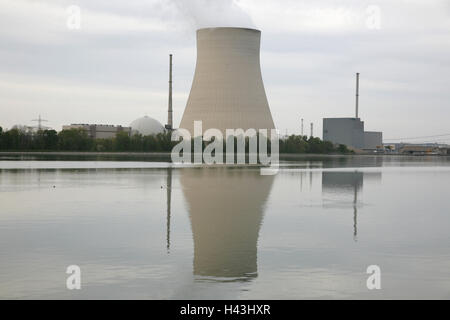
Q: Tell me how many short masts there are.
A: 2